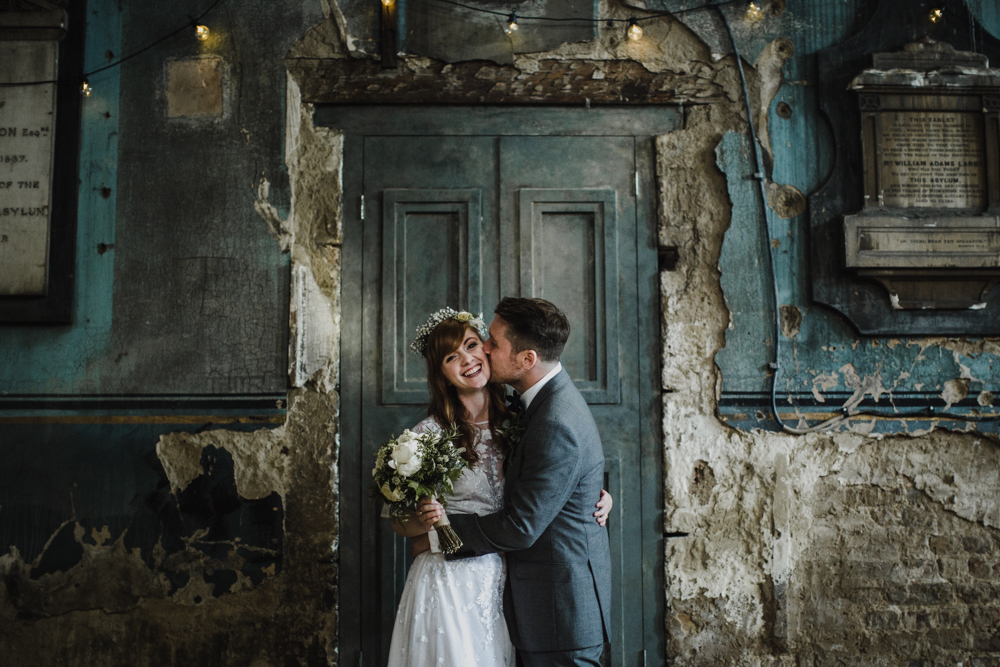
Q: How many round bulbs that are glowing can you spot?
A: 7